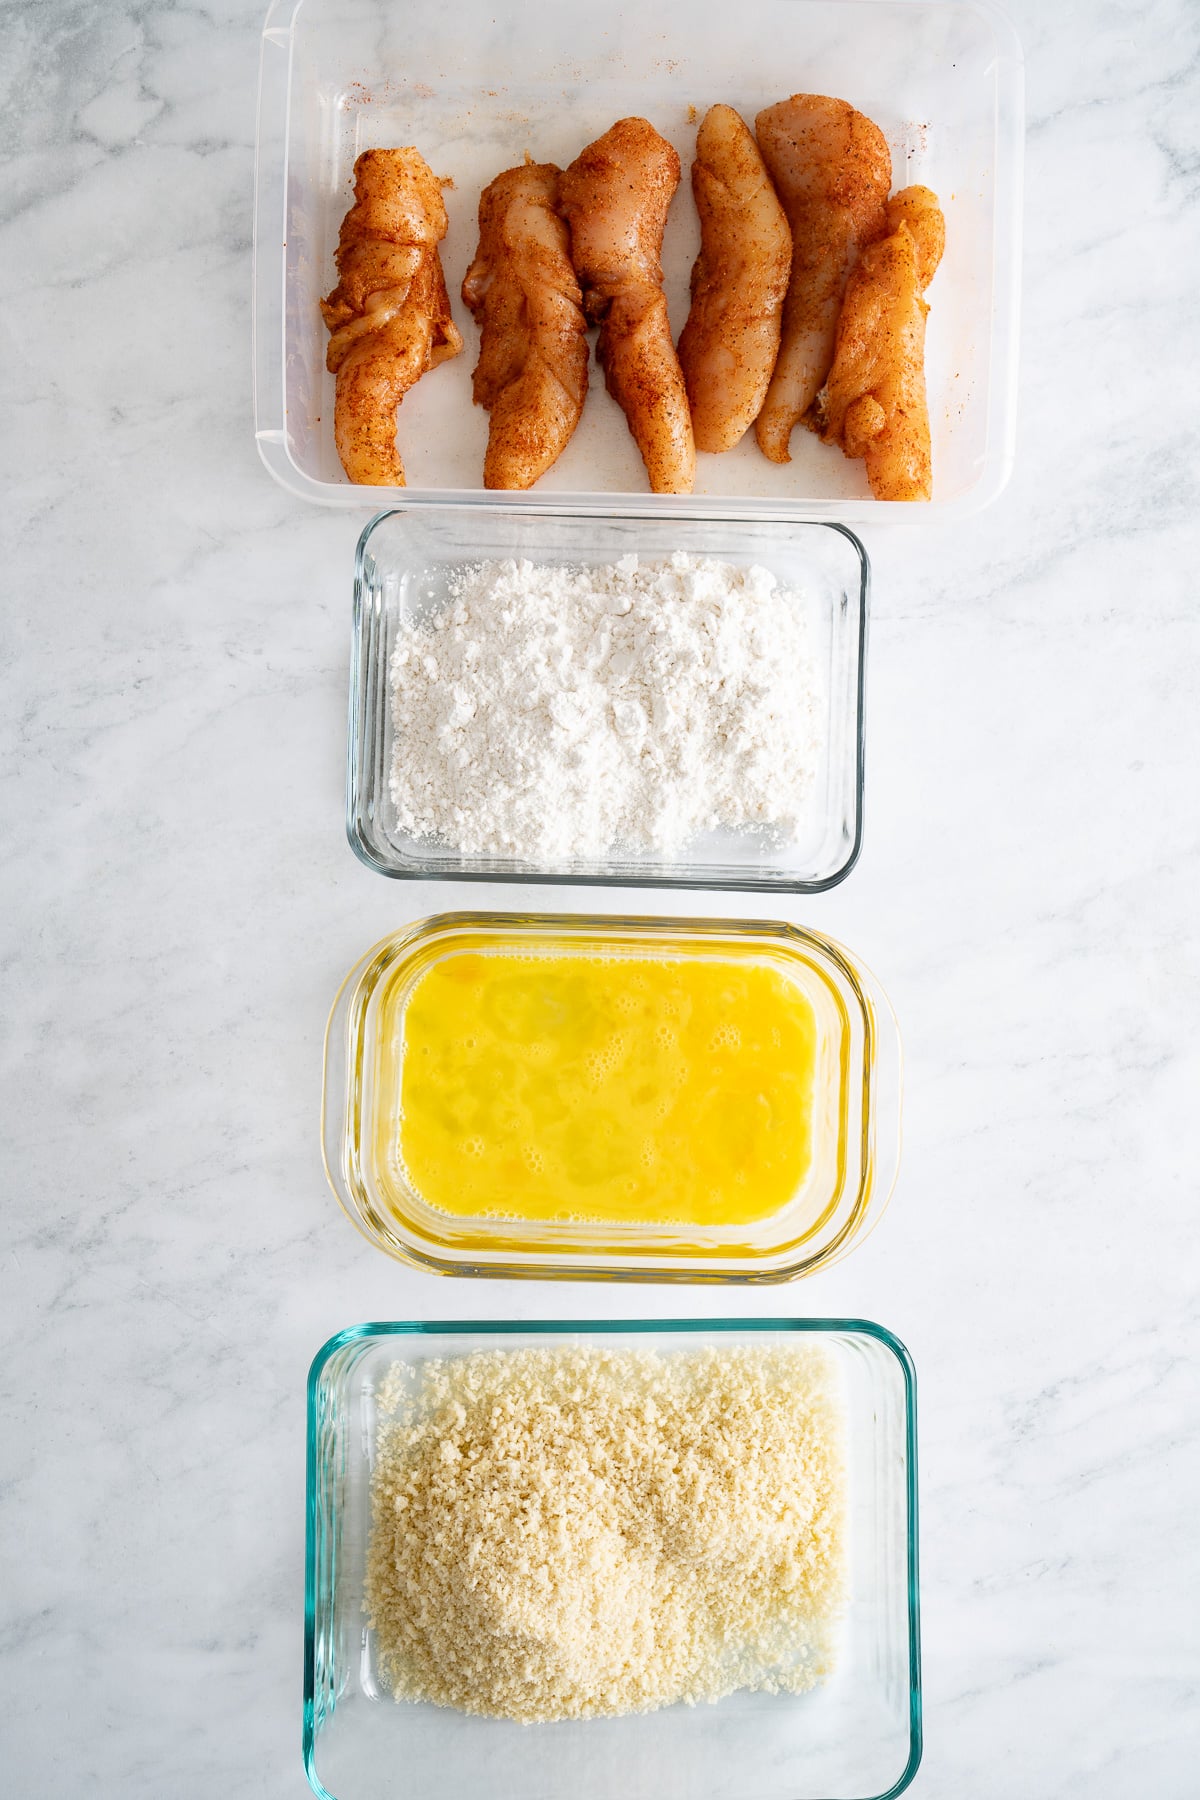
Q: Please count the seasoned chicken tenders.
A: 6